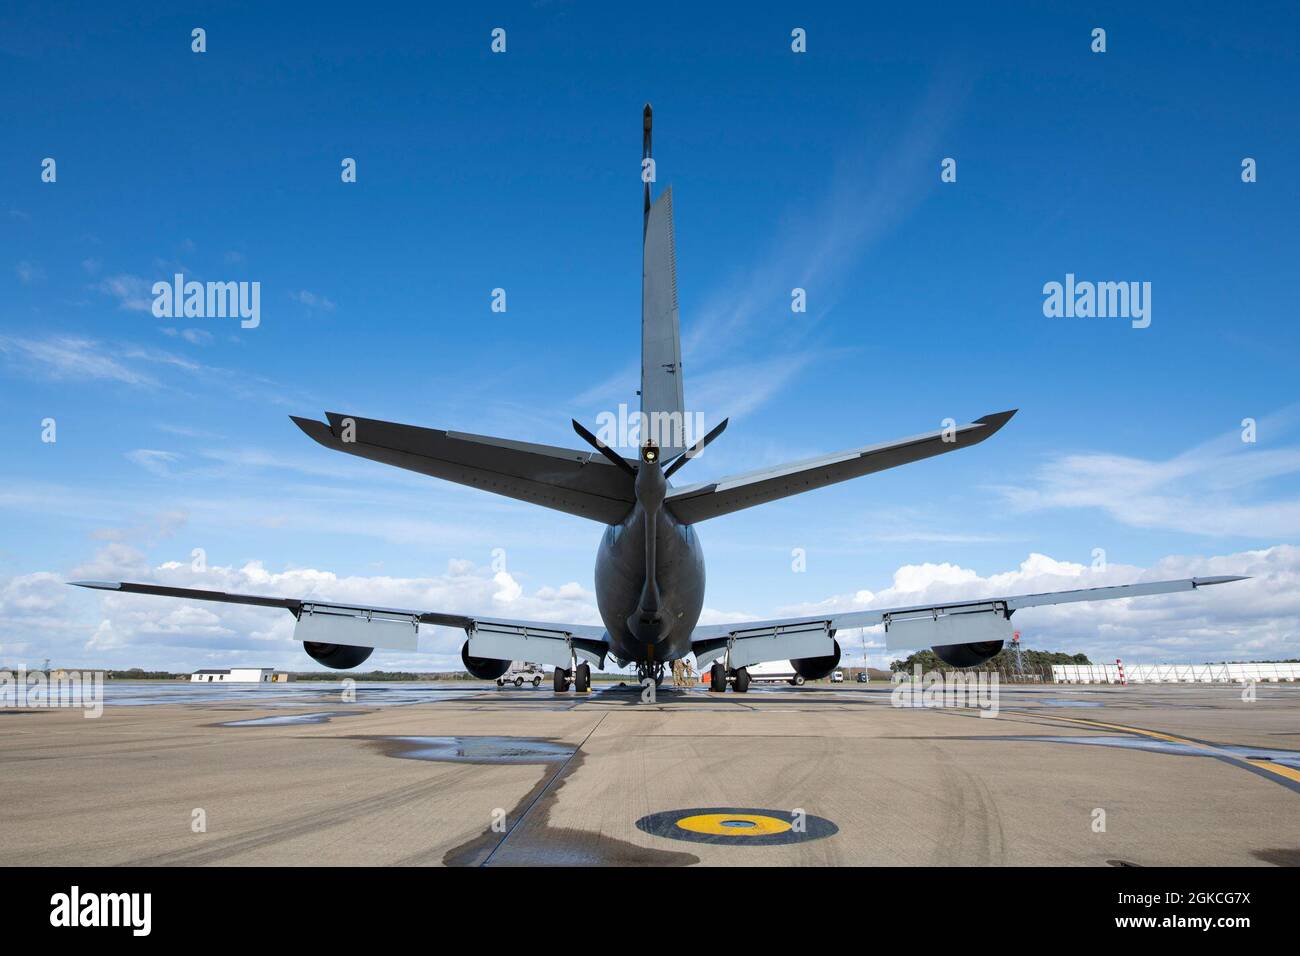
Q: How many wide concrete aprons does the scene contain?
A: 1